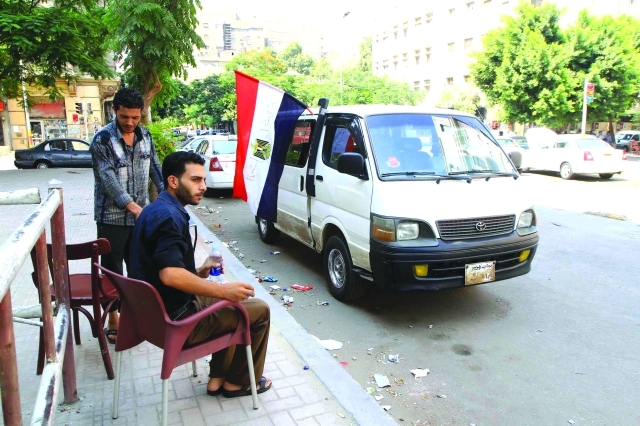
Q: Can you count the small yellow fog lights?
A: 2